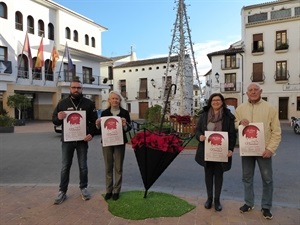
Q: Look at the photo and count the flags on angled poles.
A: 4